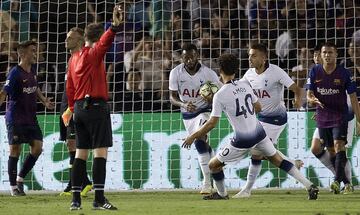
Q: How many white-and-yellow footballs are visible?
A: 1